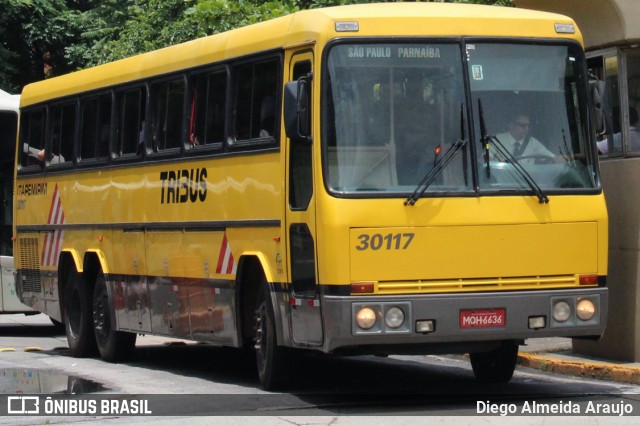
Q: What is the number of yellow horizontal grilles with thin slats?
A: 1